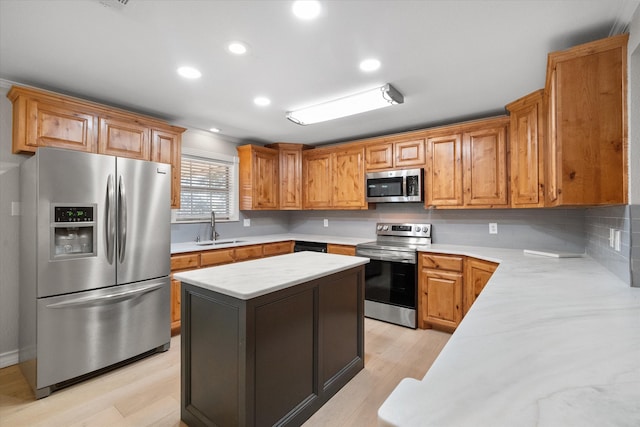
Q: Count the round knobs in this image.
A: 4